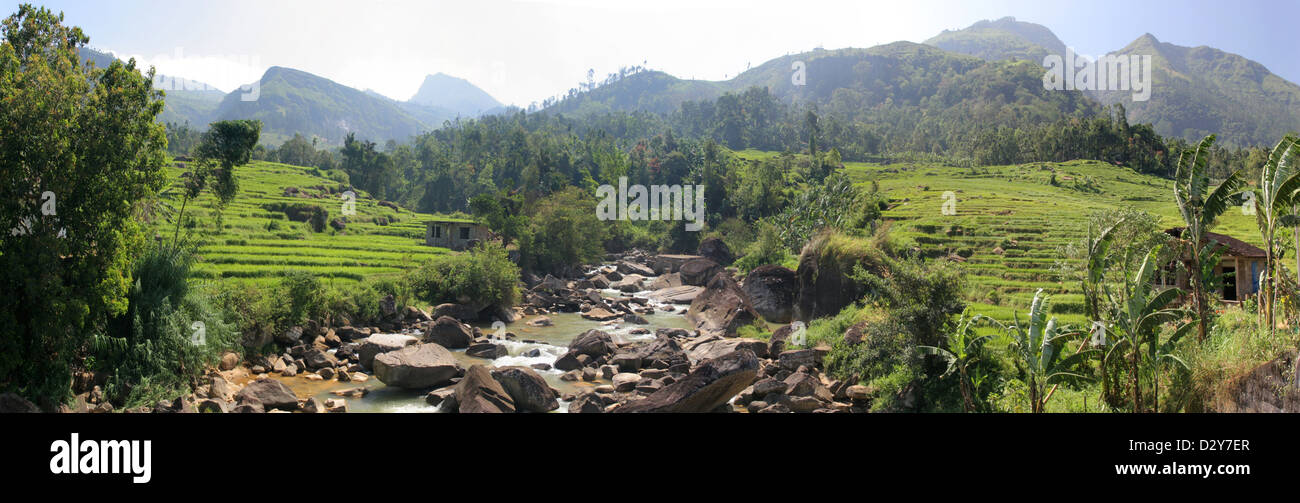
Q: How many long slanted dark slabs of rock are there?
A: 1